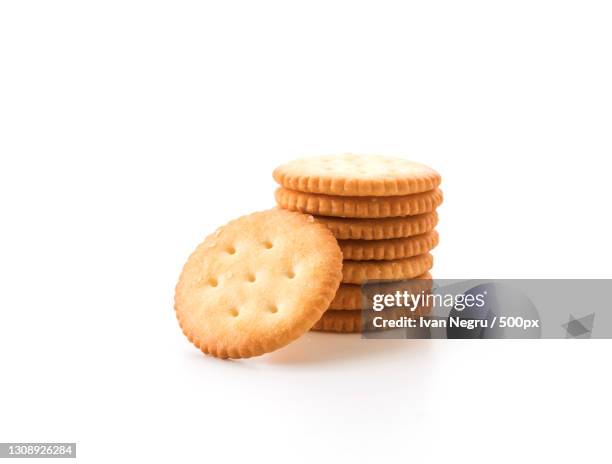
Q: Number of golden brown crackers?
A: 8